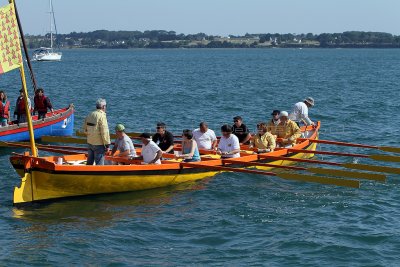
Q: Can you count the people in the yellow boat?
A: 12